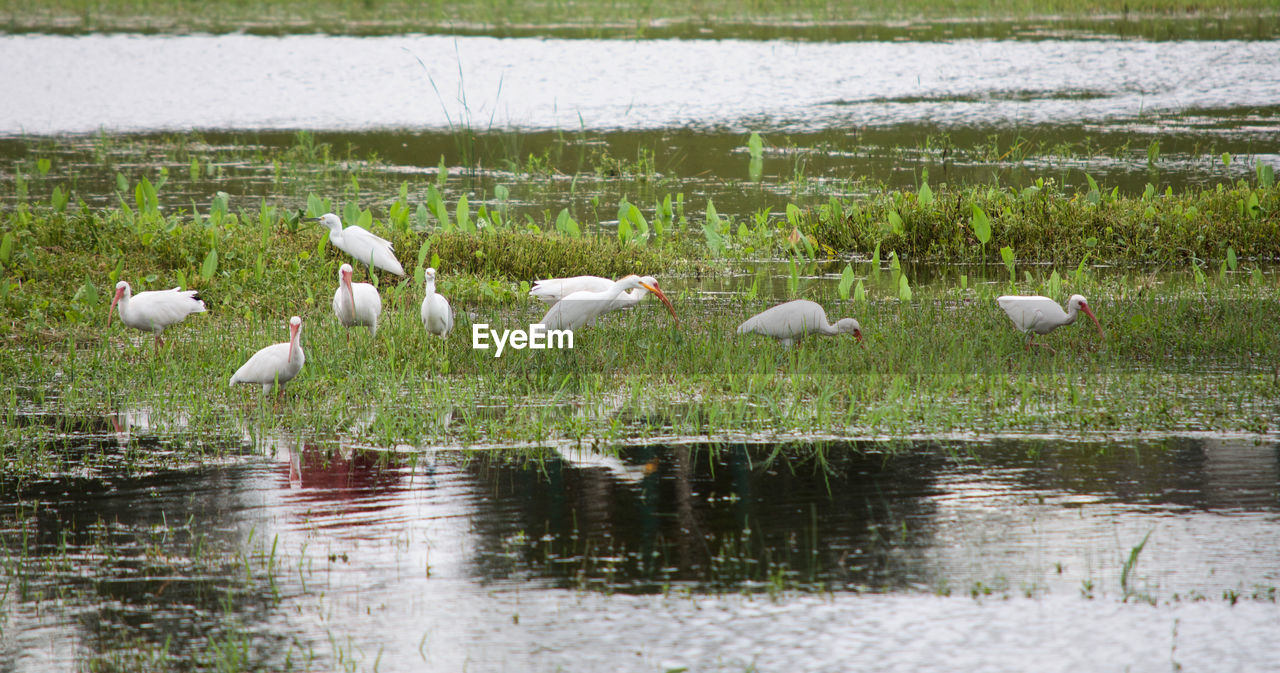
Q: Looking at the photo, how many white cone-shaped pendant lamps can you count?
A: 0